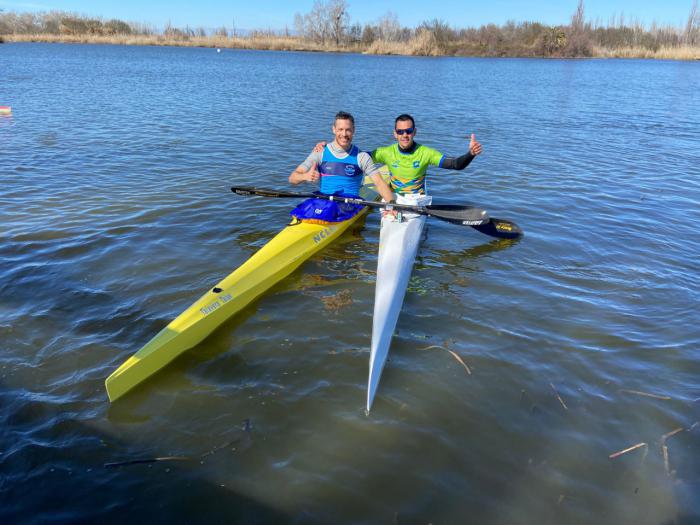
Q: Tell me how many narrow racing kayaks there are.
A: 2